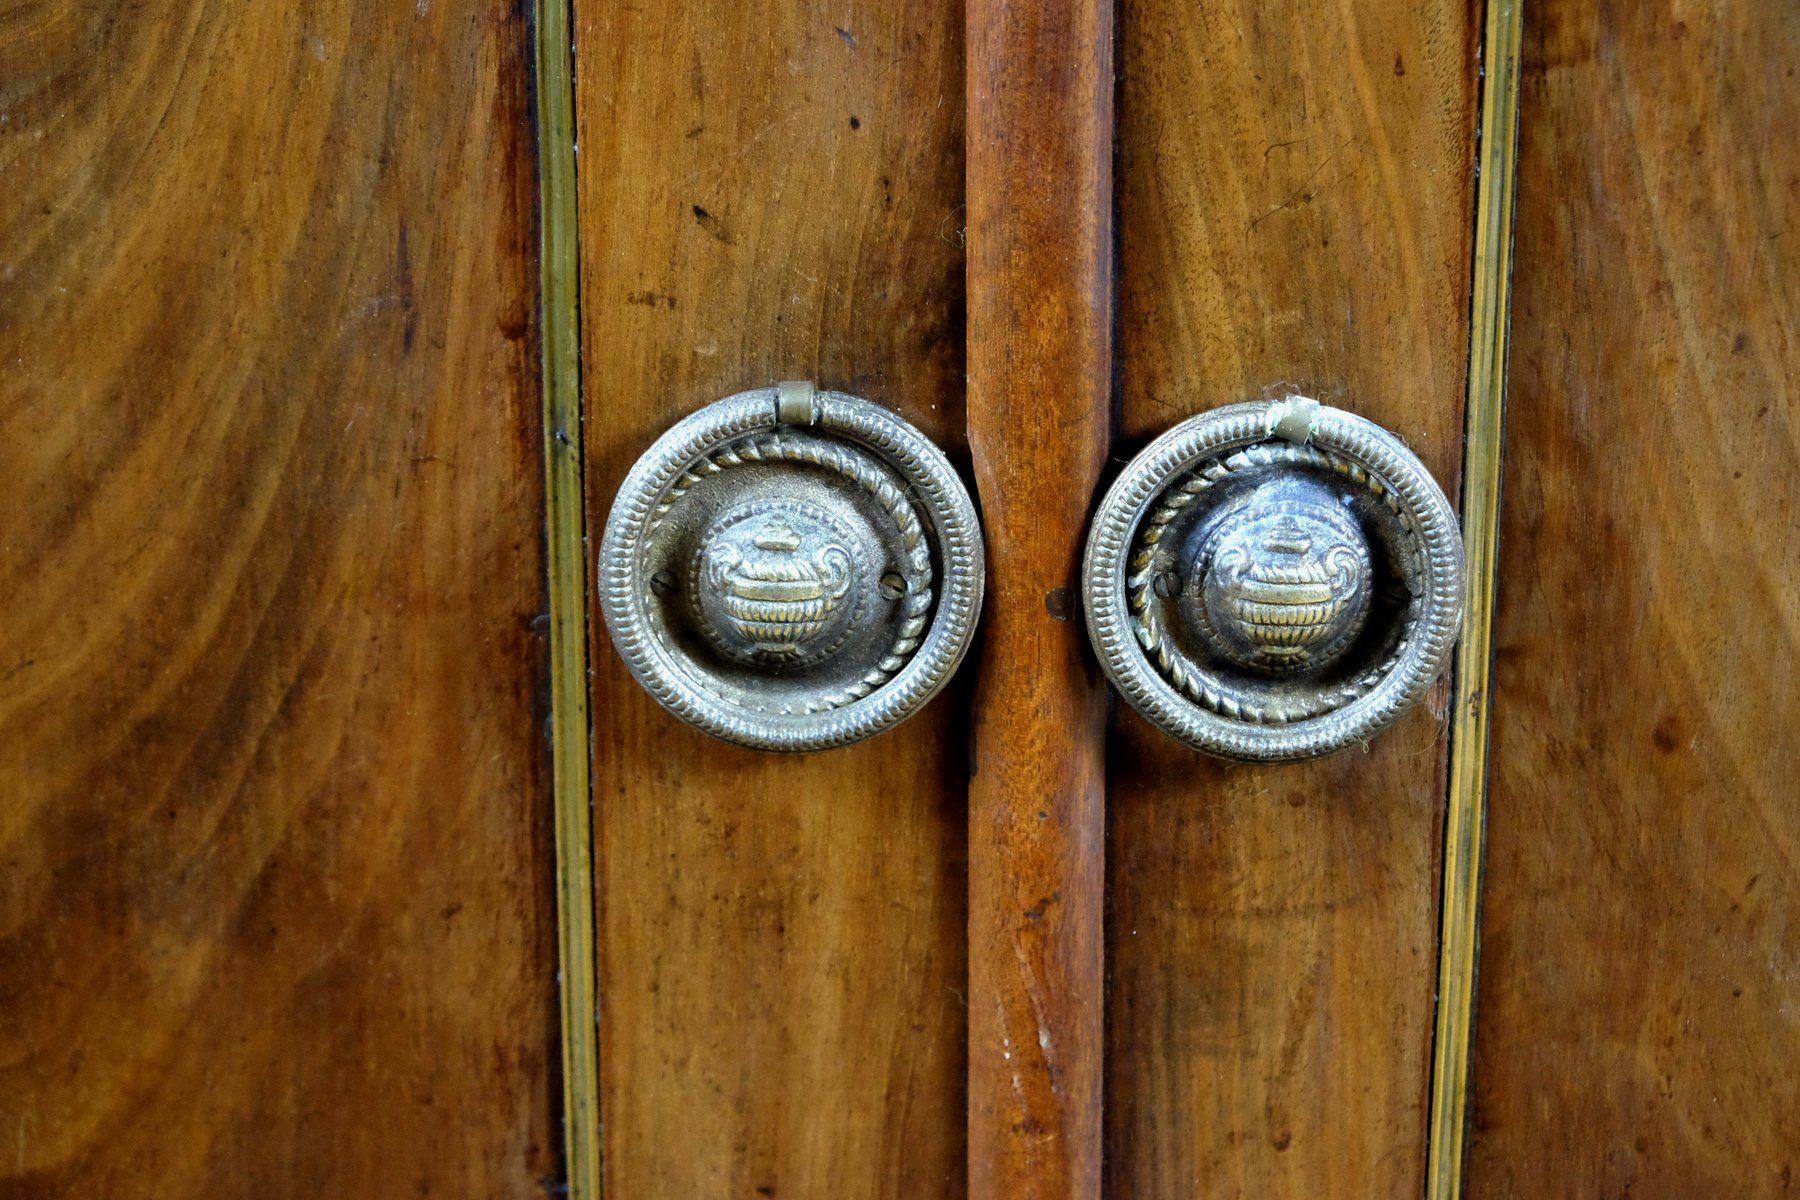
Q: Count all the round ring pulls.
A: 2